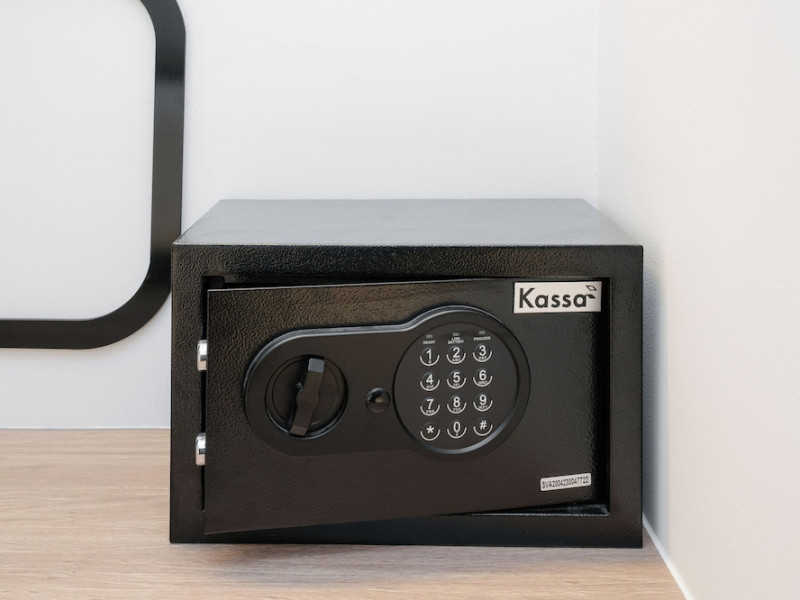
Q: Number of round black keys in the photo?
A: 12